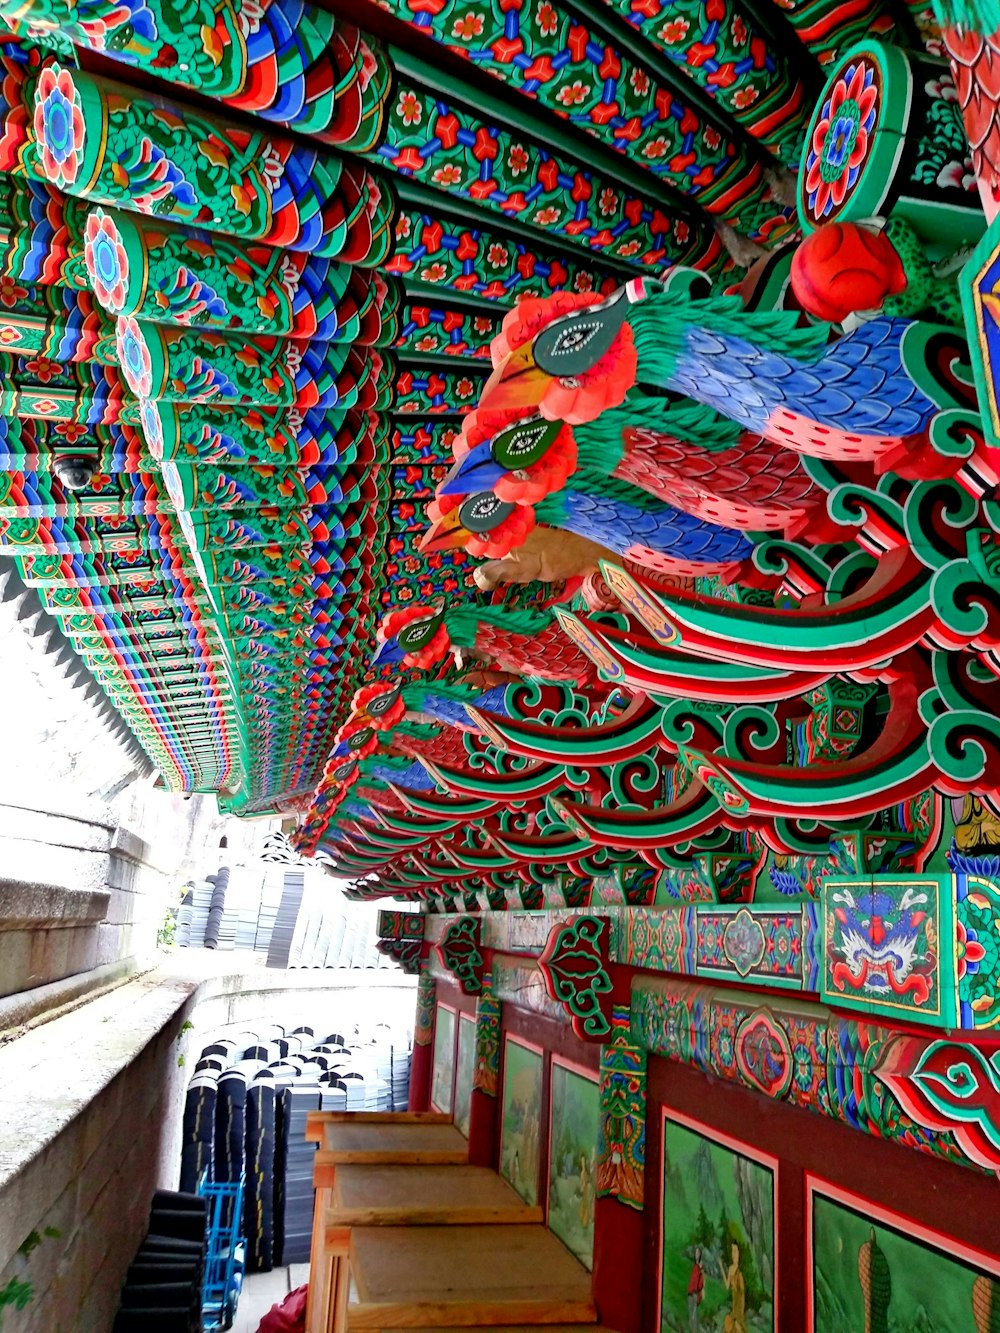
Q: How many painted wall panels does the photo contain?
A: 6